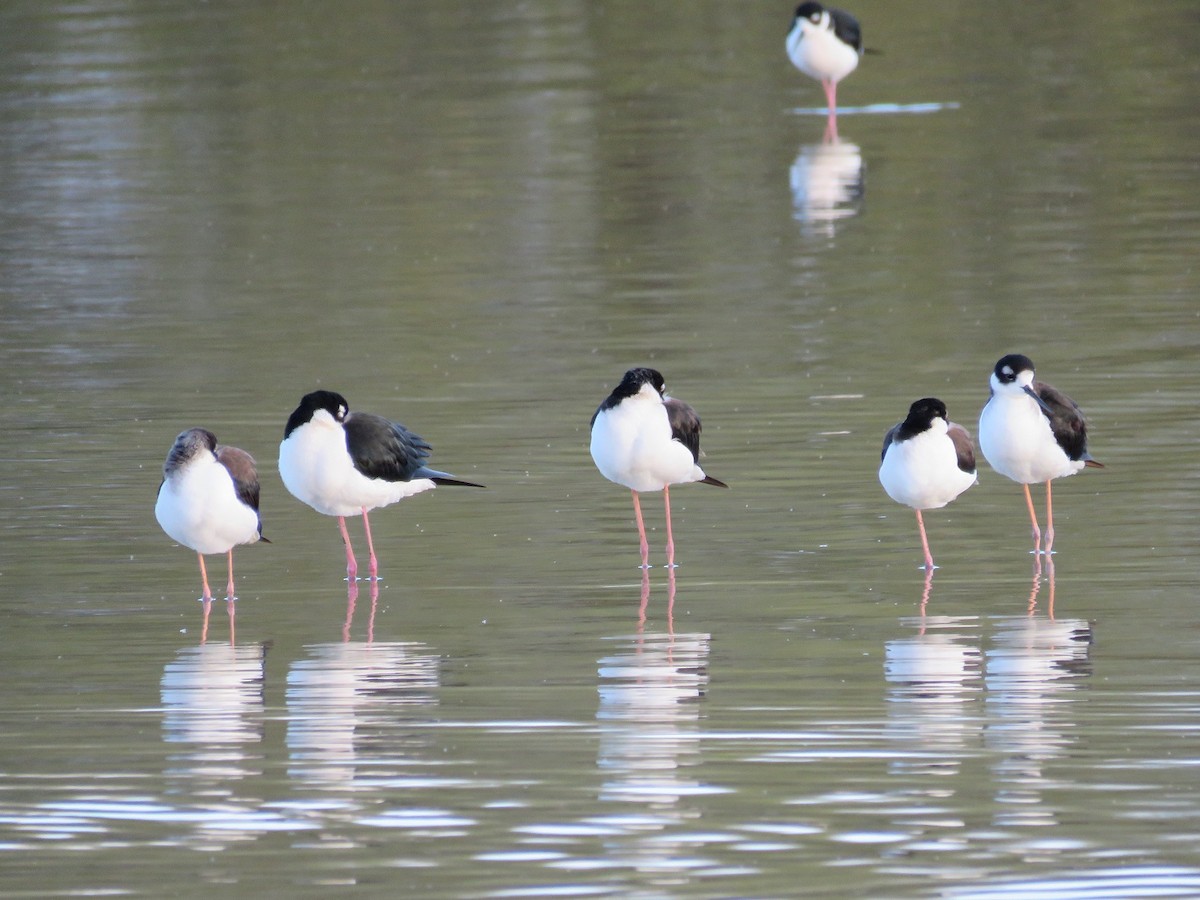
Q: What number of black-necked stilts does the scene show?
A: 6